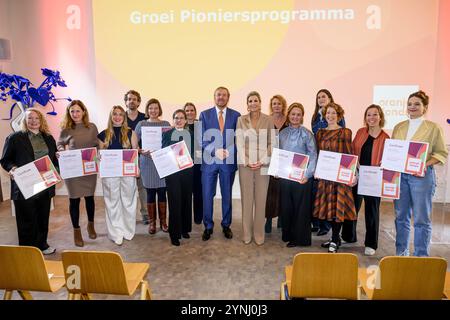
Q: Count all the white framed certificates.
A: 9